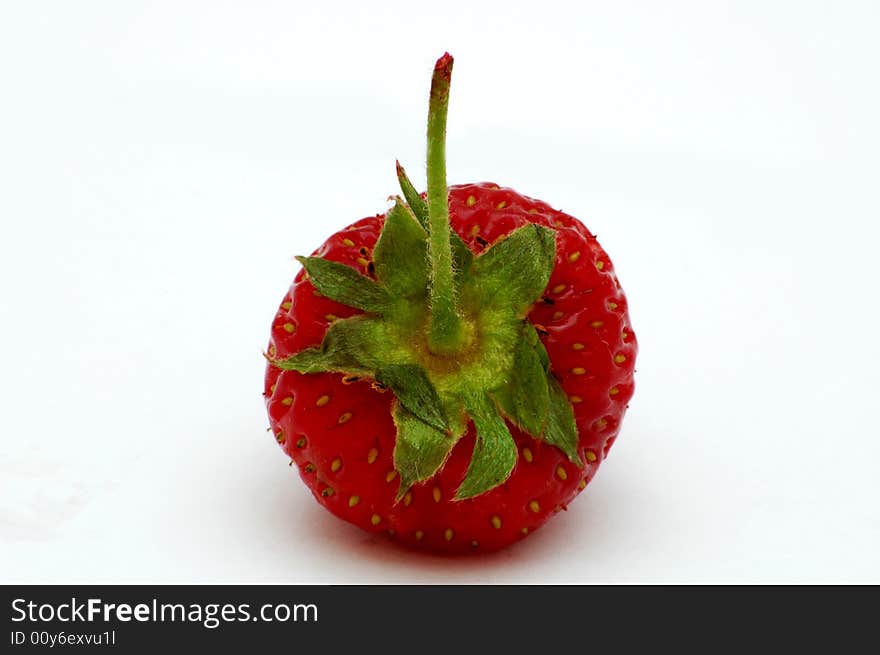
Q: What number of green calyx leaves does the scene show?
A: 10